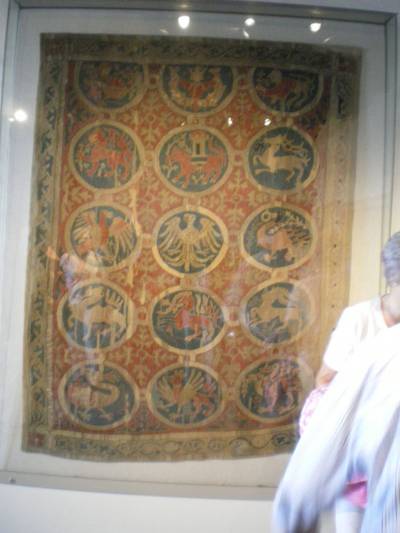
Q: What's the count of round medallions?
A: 15